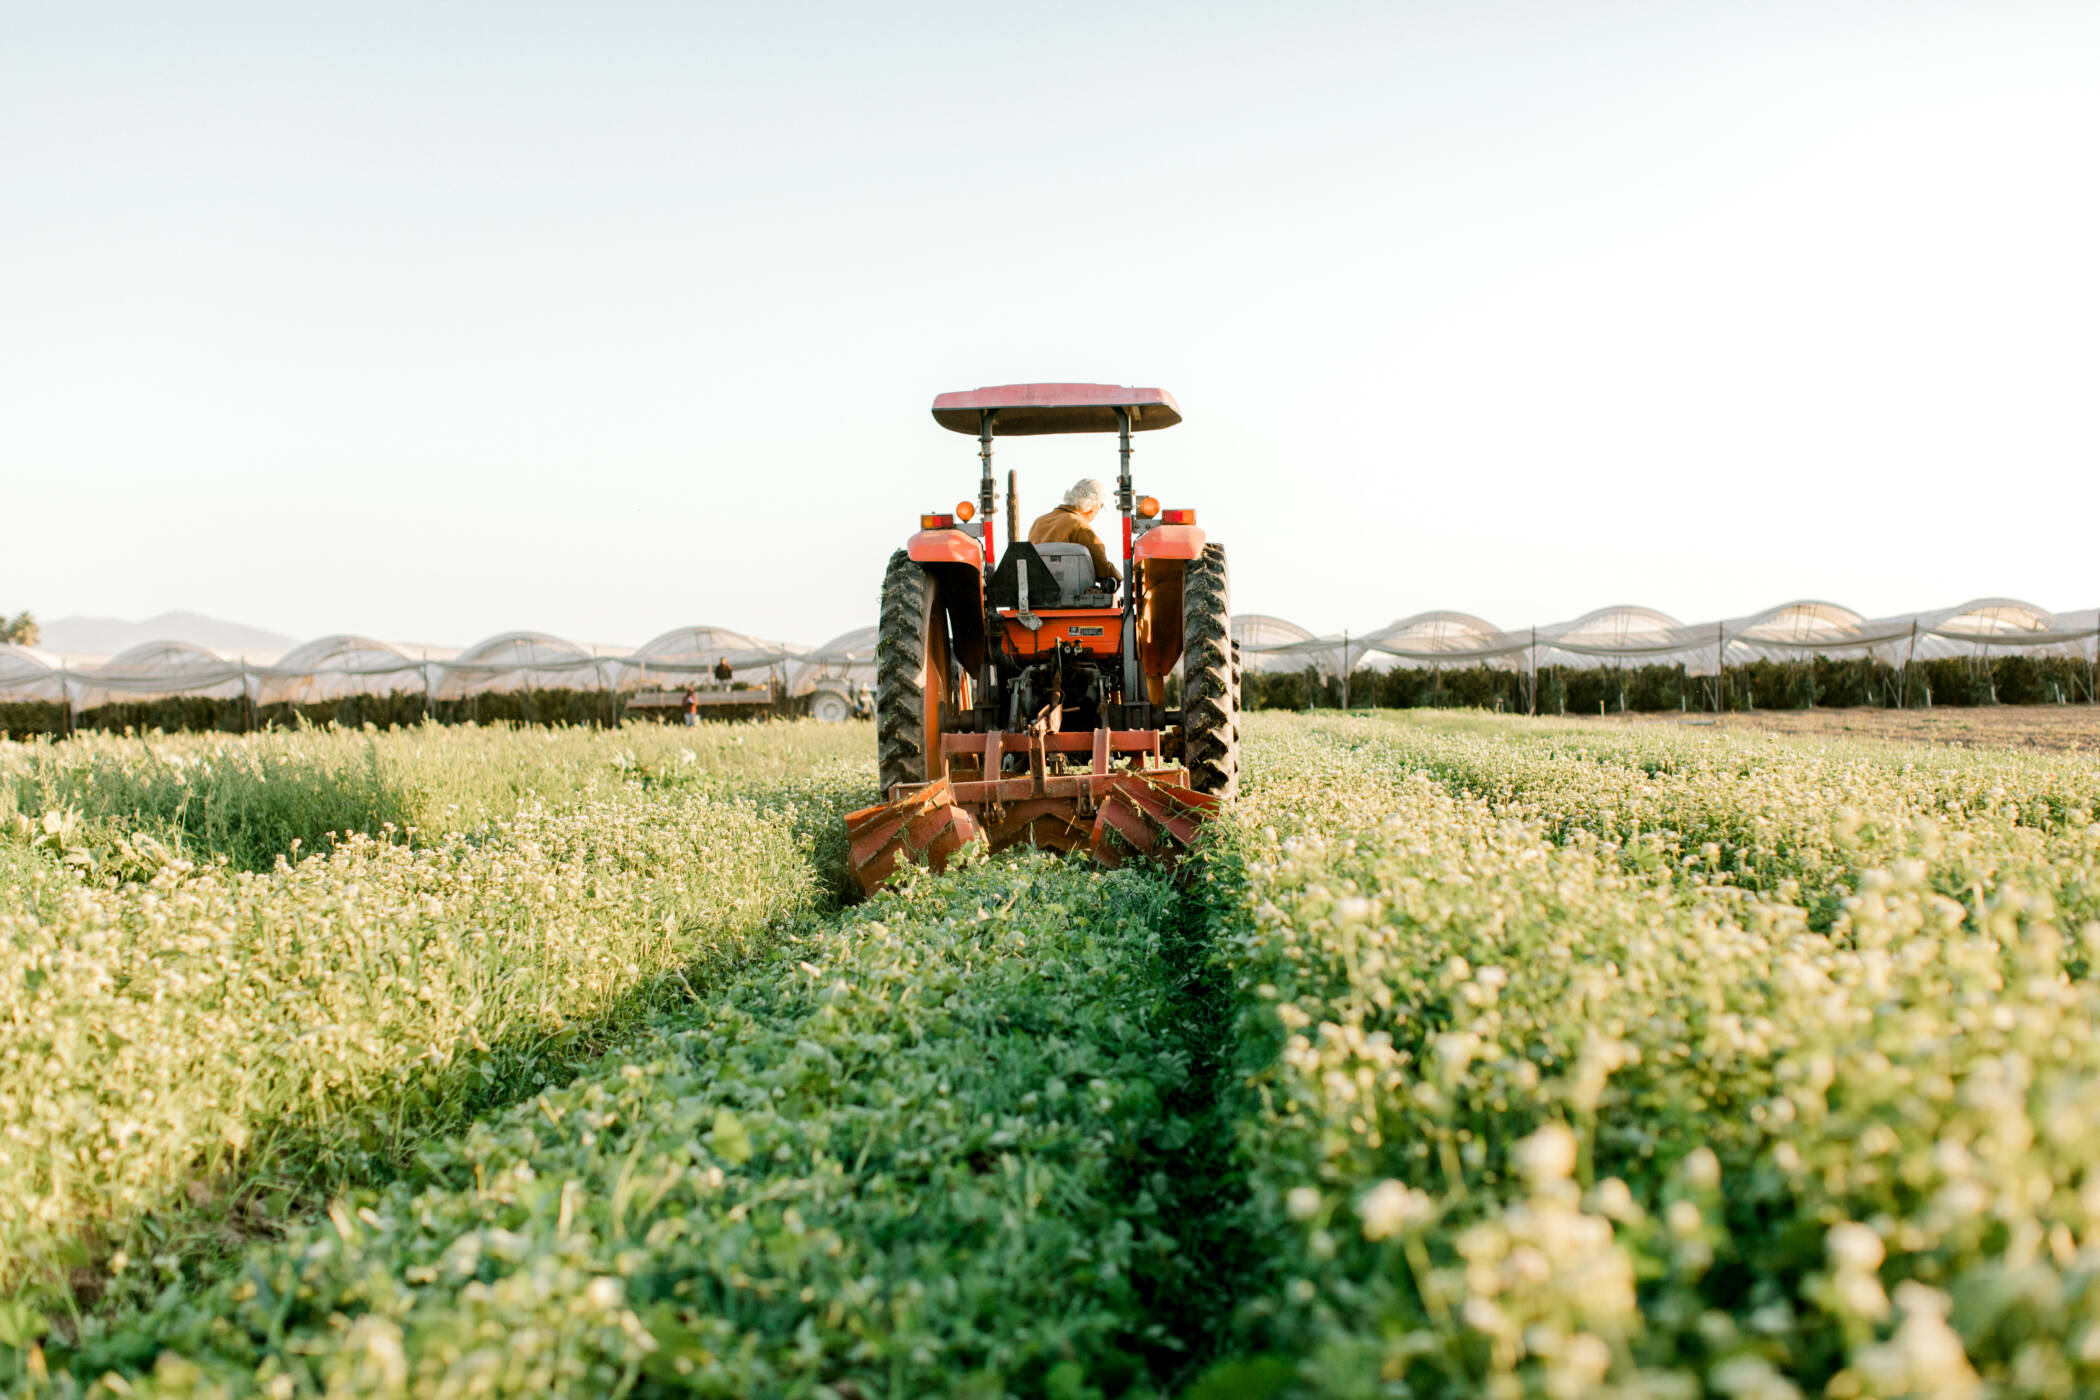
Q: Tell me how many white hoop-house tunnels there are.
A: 11